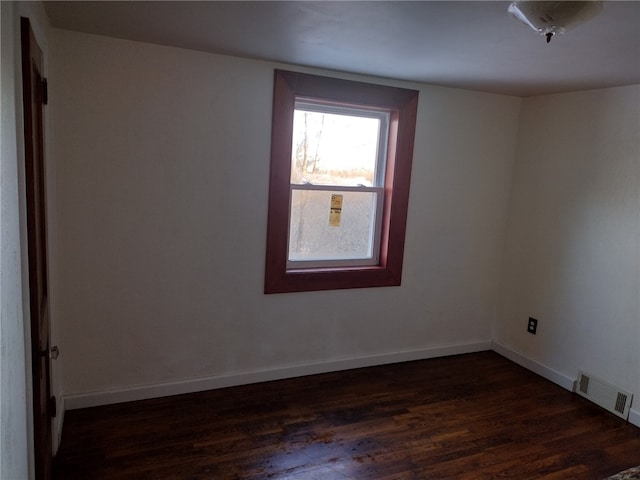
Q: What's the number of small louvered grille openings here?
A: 2